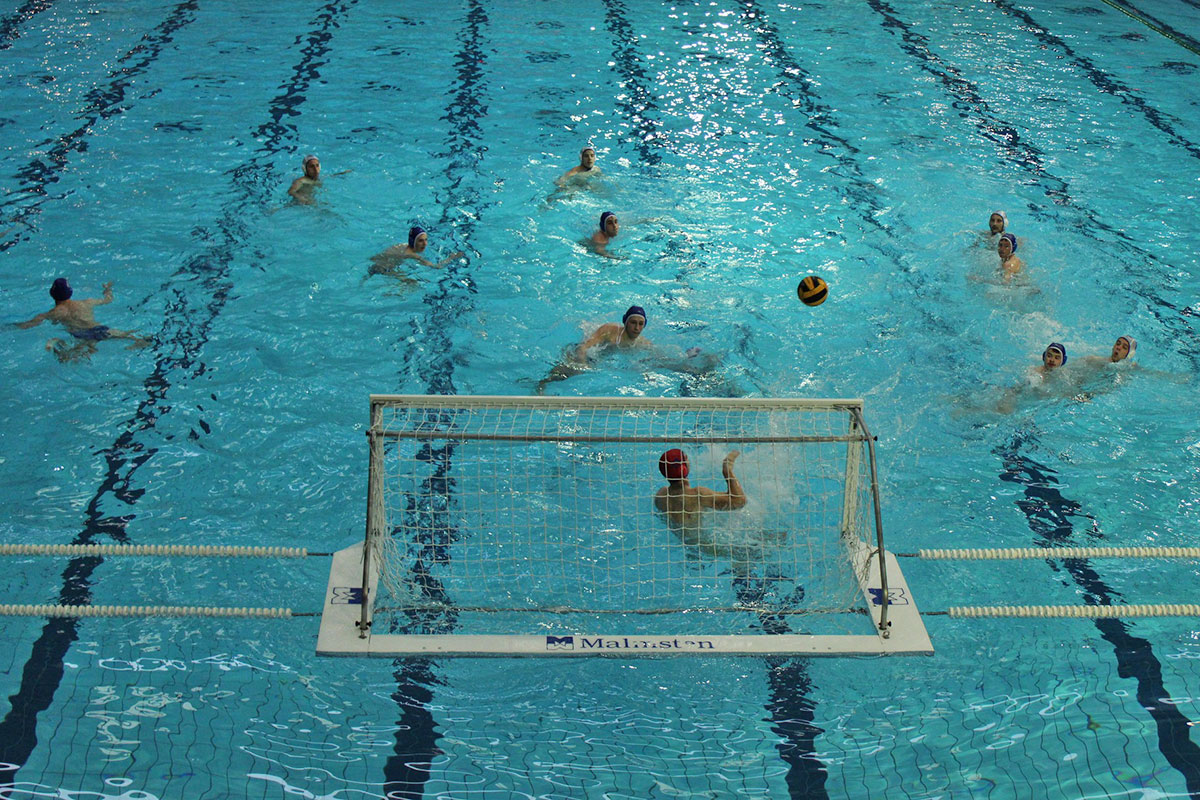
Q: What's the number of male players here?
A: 11